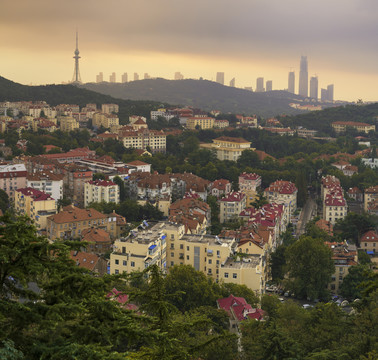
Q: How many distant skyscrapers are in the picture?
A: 15